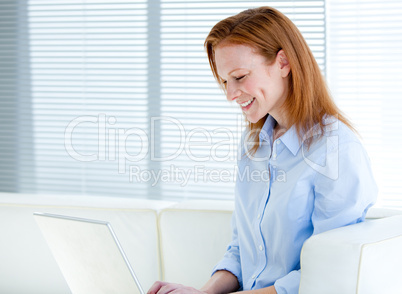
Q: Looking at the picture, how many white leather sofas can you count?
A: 1